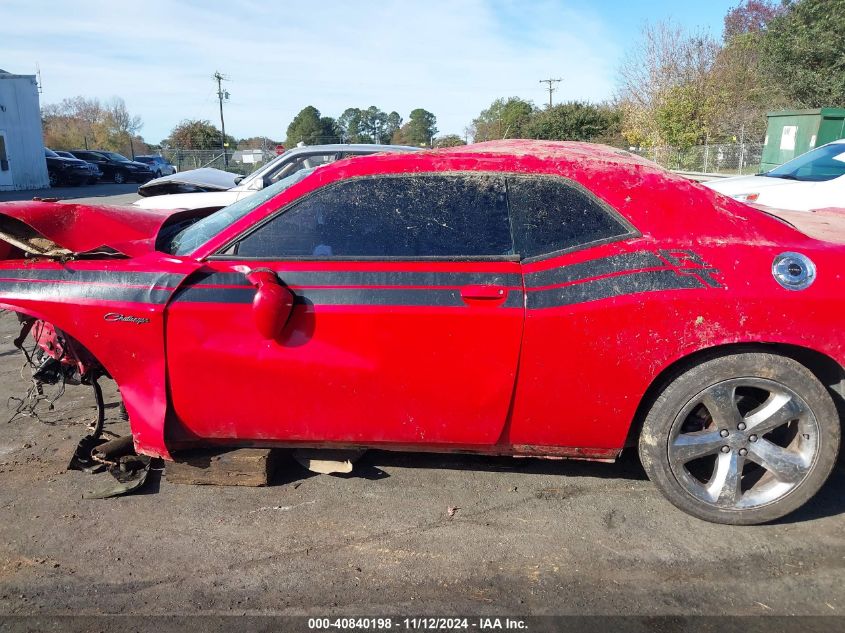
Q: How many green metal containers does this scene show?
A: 1